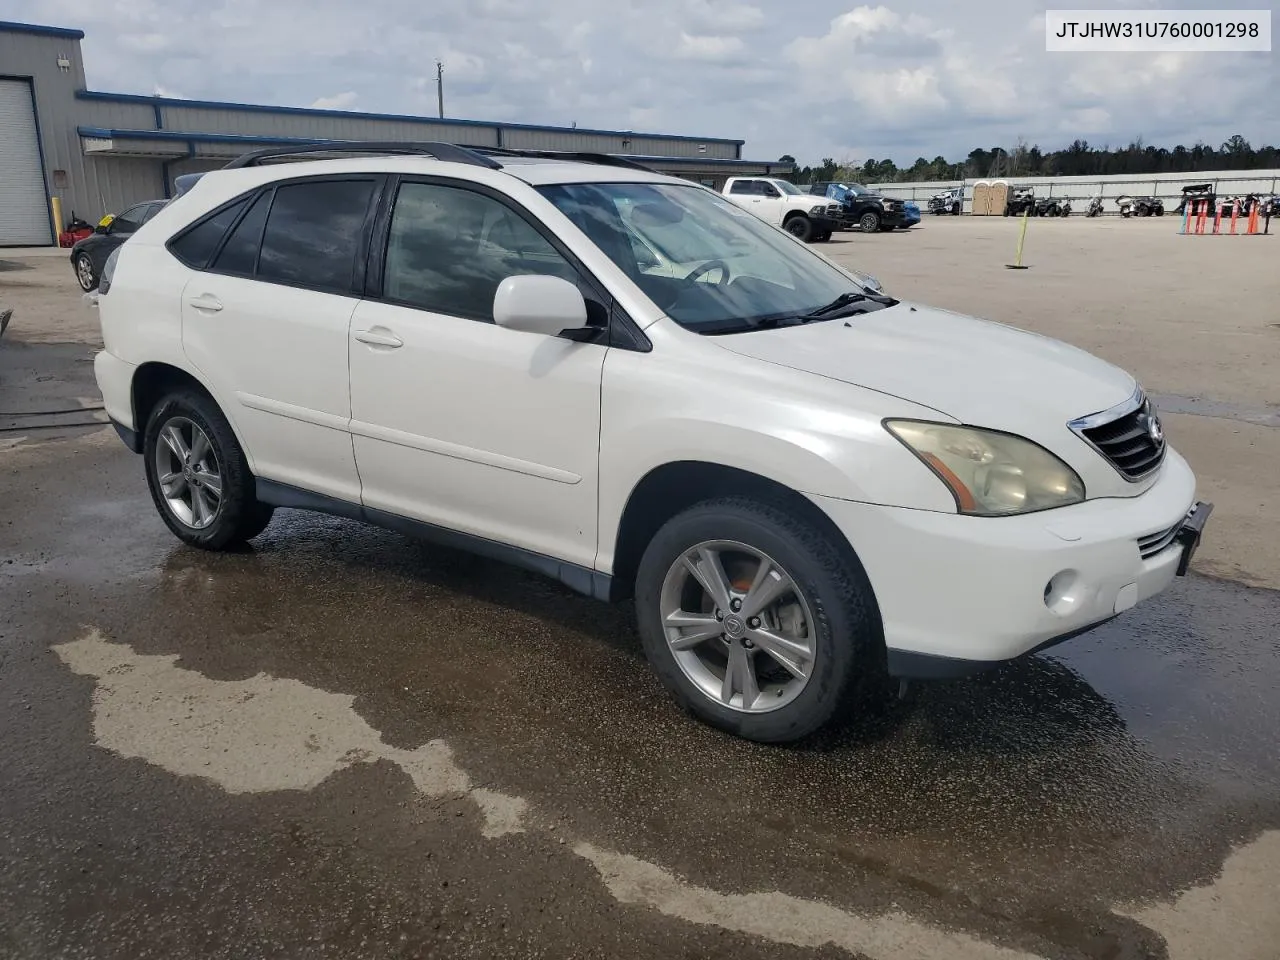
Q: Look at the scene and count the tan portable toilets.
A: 2